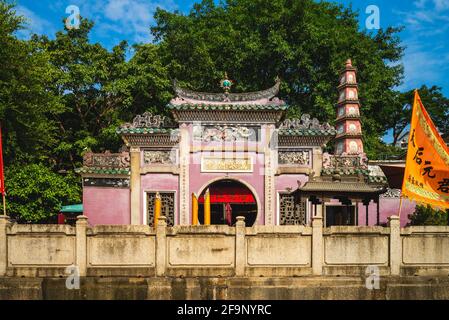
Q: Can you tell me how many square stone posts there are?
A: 6